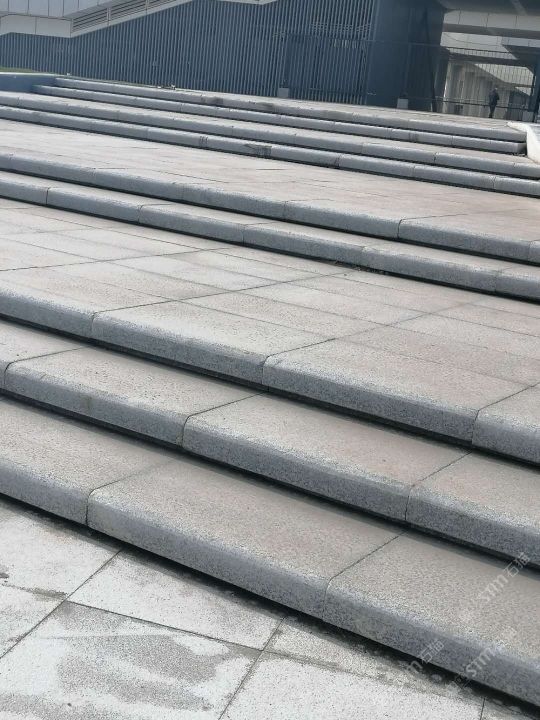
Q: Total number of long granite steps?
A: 9